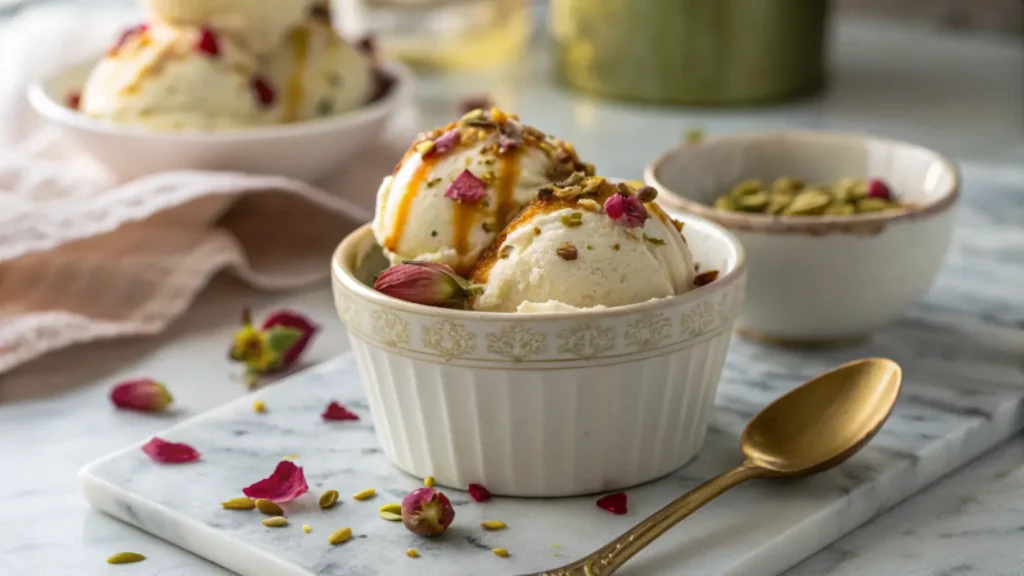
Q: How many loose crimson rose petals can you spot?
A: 5